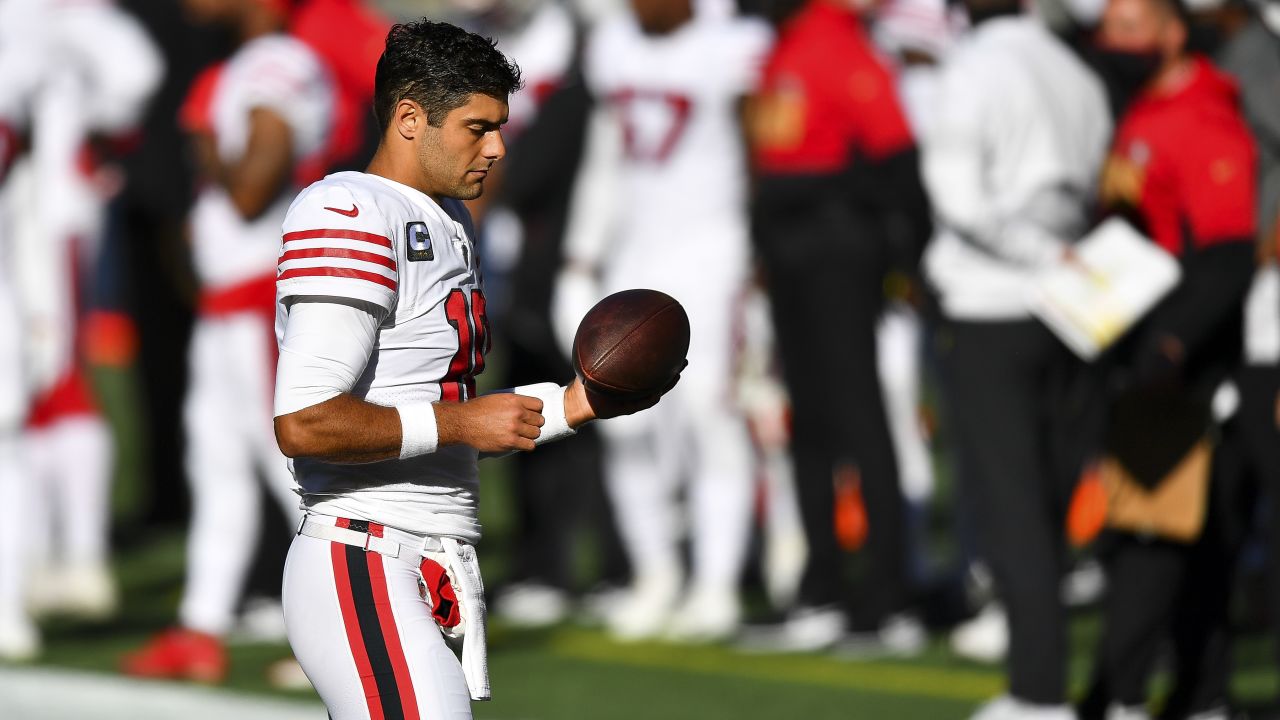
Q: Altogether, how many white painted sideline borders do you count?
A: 1